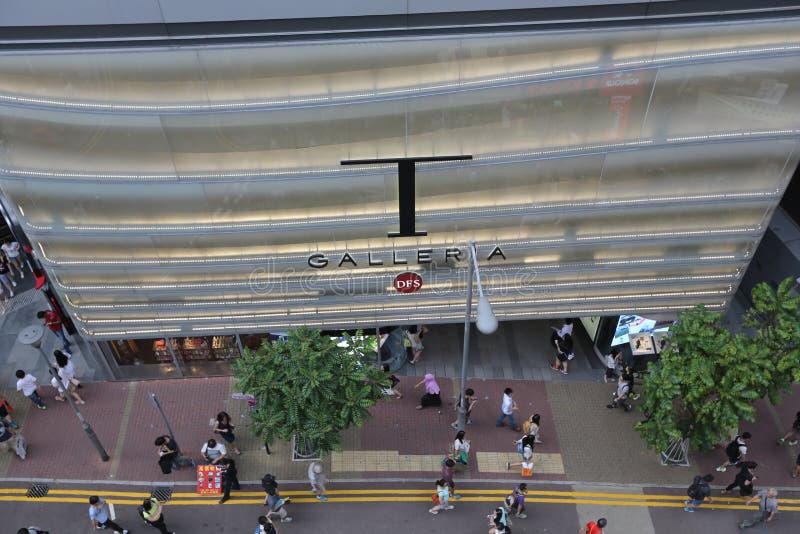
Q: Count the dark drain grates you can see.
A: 2